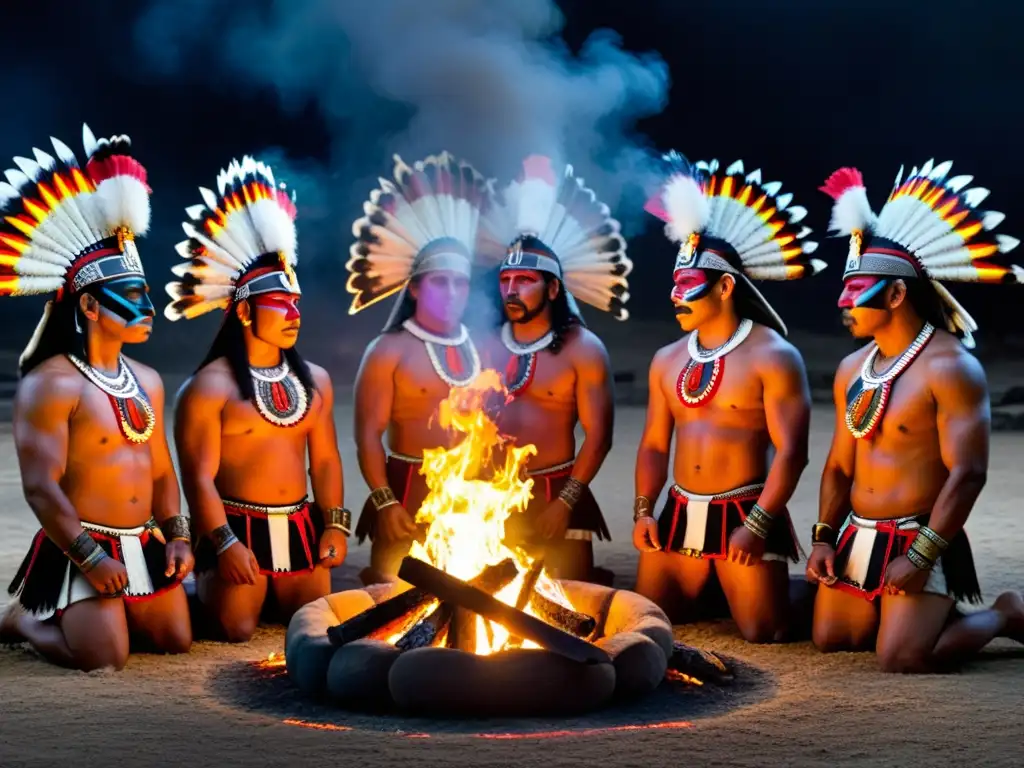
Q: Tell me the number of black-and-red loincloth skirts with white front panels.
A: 4